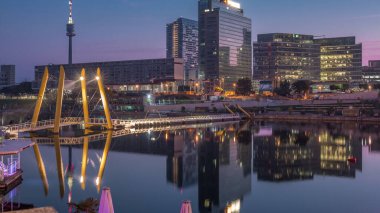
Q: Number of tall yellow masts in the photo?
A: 4